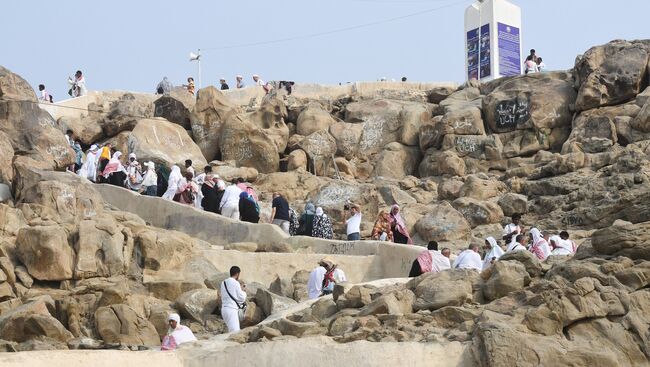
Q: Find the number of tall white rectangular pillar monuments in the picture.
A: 1